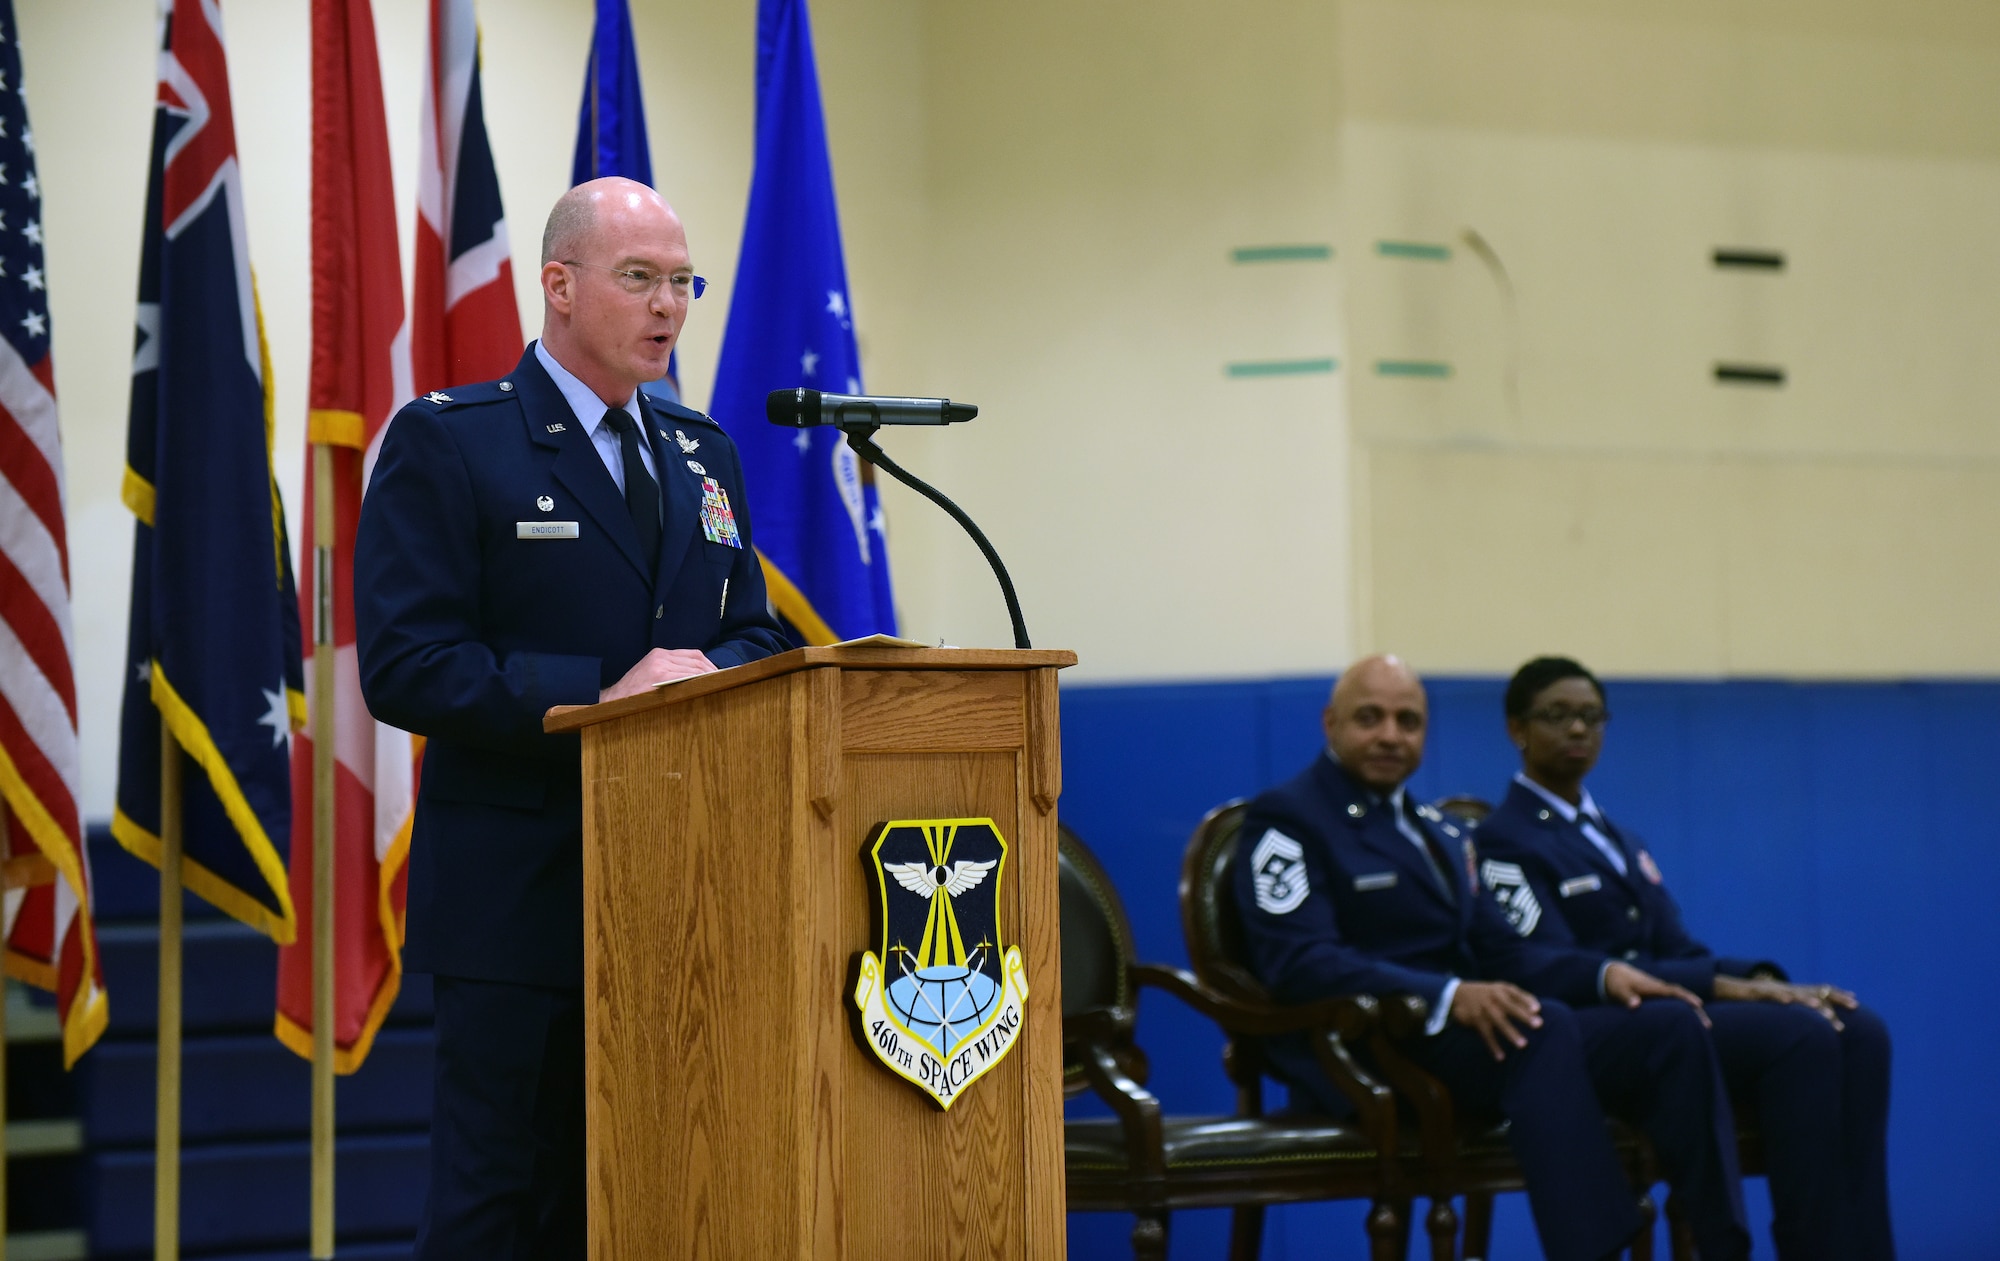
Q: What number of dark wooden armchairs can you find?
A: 3